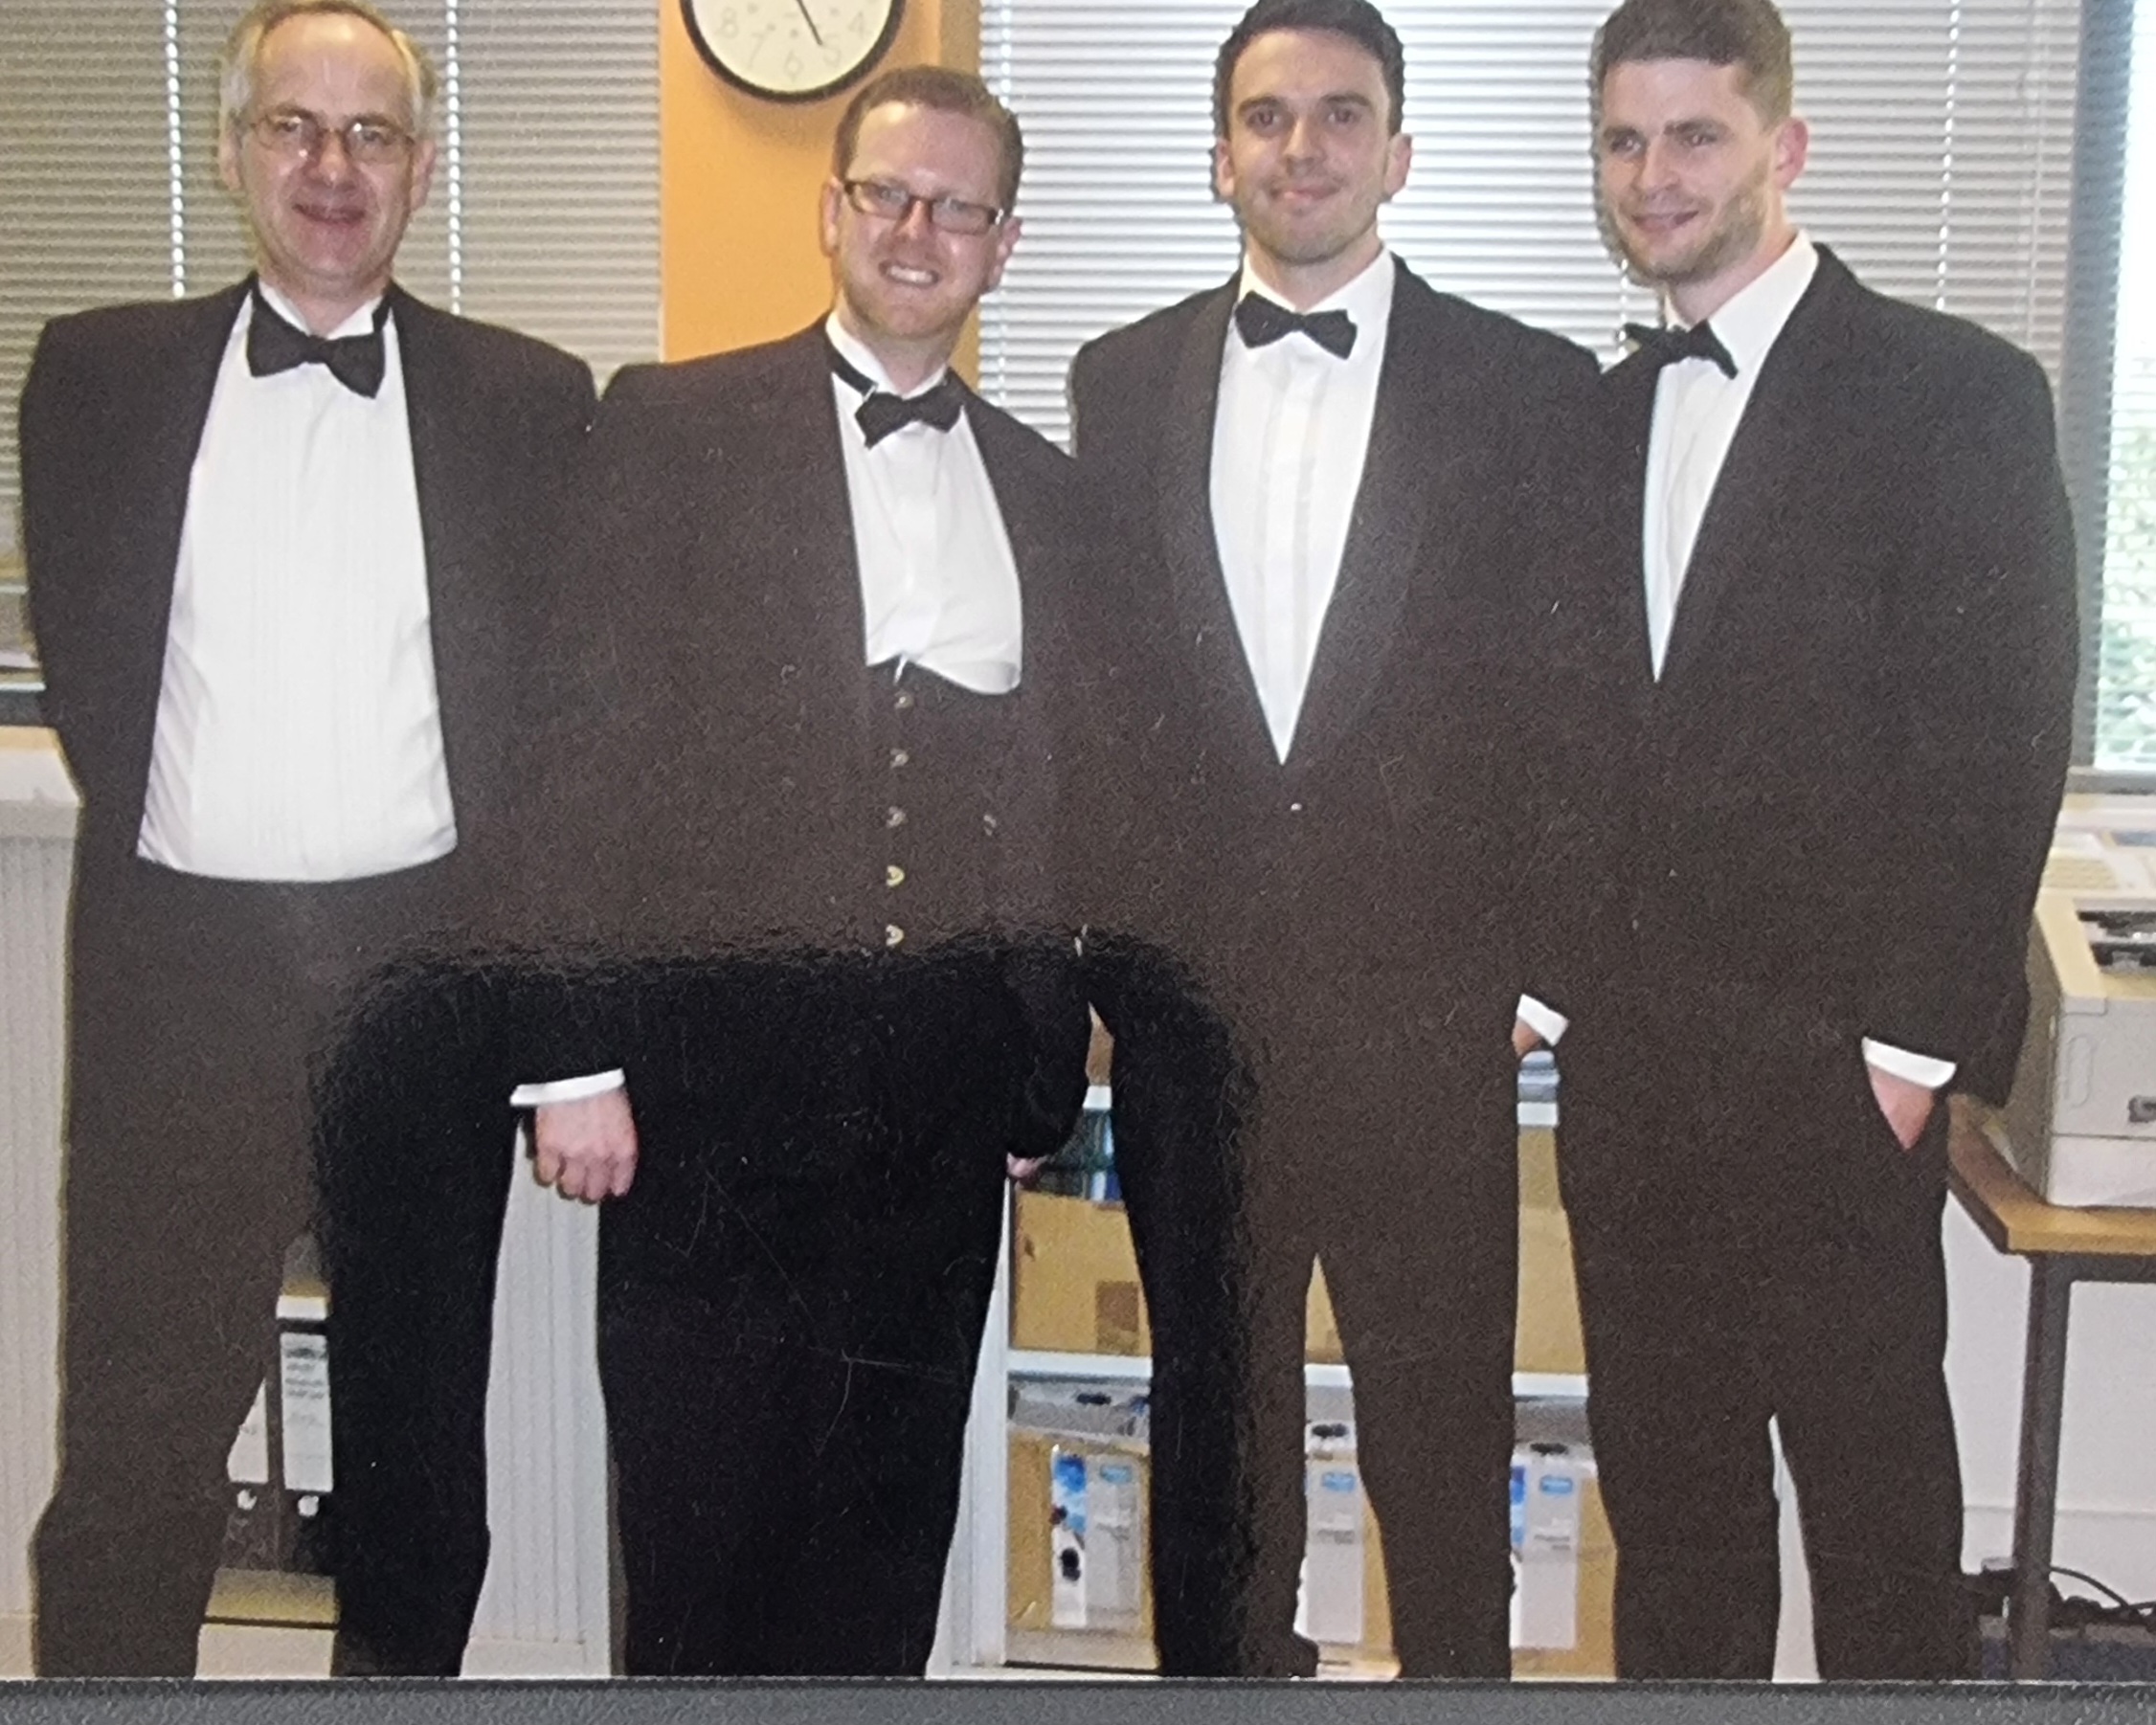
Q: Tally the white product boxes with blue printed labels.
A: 3